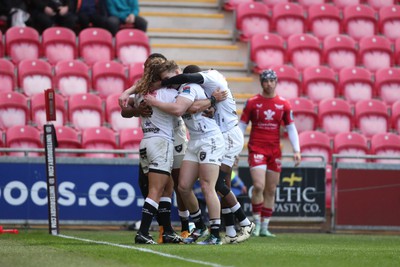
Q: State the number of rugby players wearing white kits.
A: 4